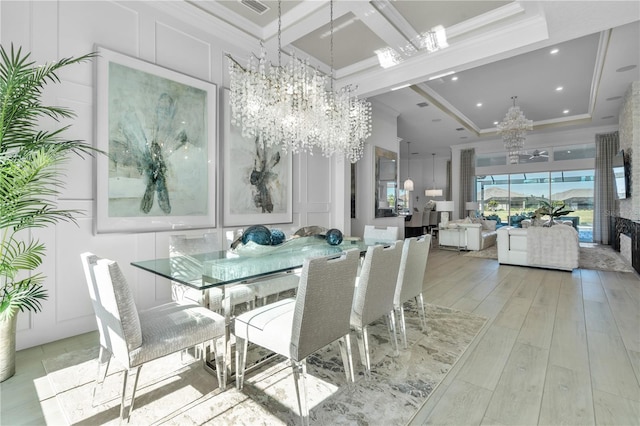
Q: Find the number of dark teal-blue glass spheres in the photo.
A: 3